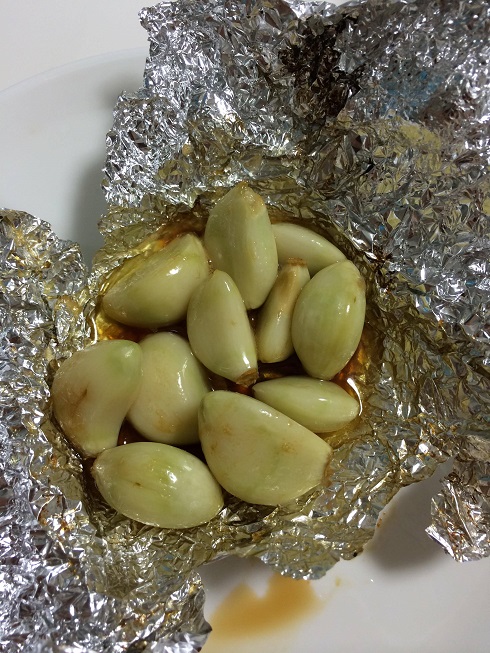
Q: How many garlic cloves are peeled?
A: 11